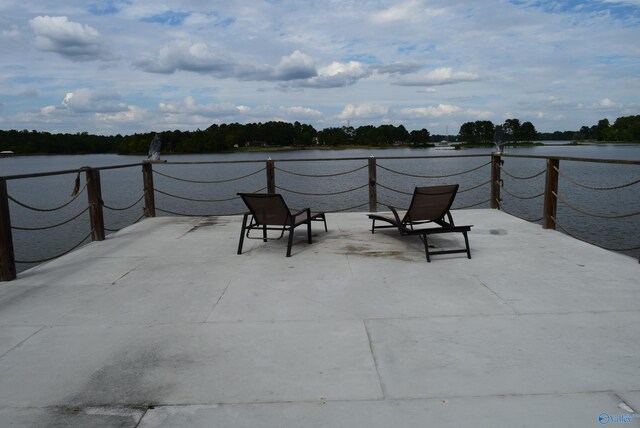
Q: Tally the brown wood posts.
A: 7